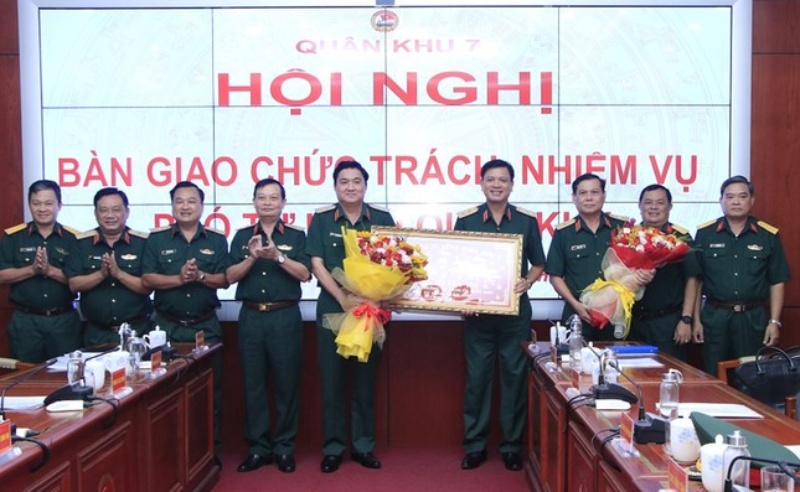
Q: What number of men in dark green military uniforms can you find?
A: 9